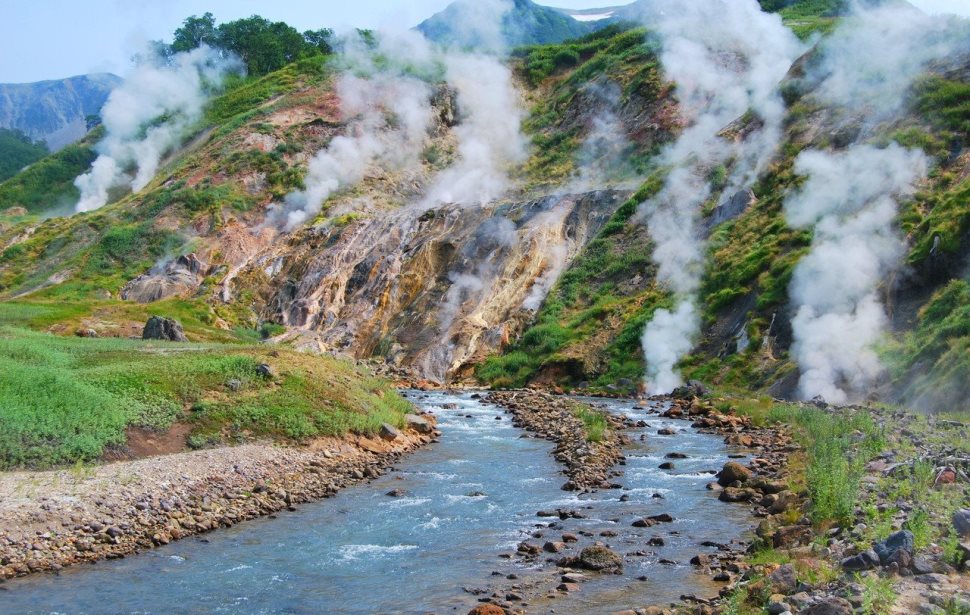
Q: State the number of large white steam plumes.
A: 5